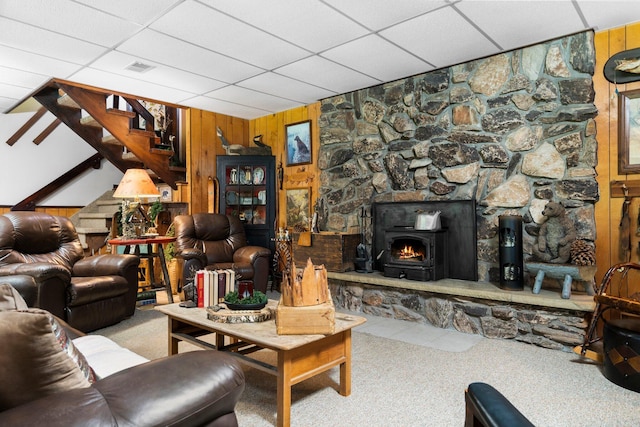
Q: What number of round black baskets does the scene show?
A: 1